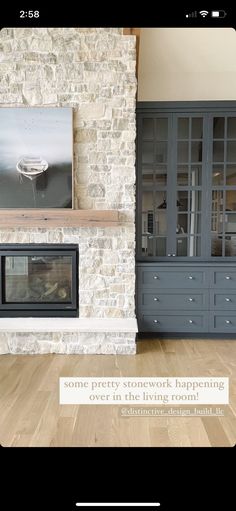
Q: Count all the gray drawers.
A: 6